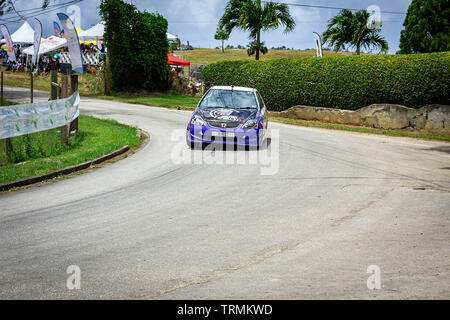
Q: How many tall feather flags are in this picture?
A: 5